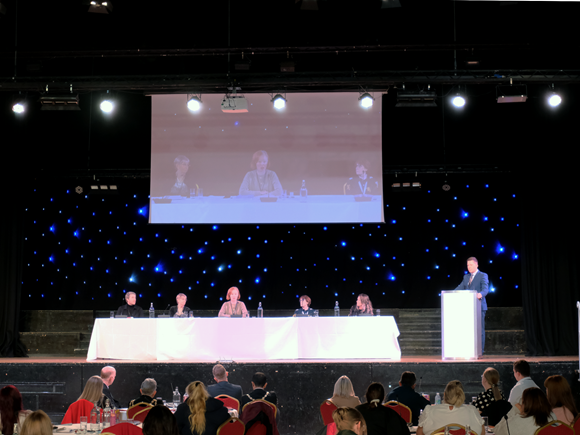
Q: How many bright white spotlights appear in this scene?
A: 7